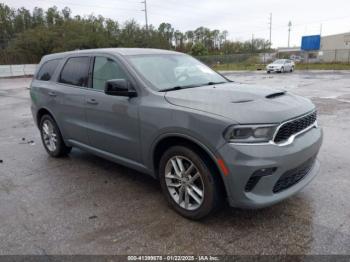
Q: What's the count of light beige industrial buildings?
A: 1